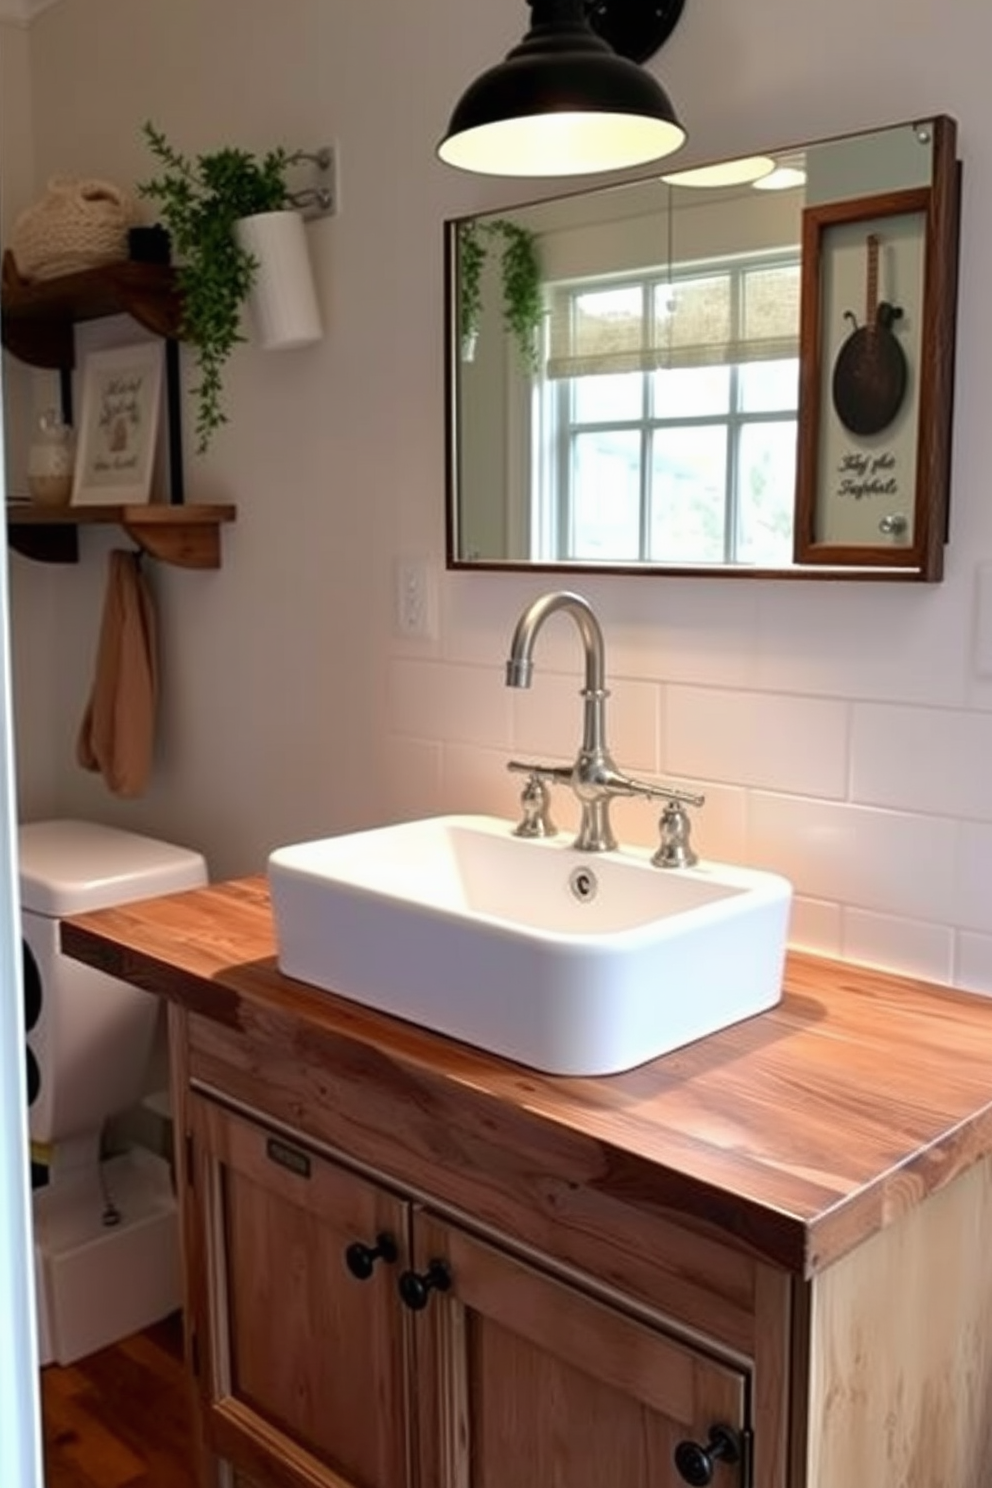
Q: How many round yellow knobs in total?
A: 0